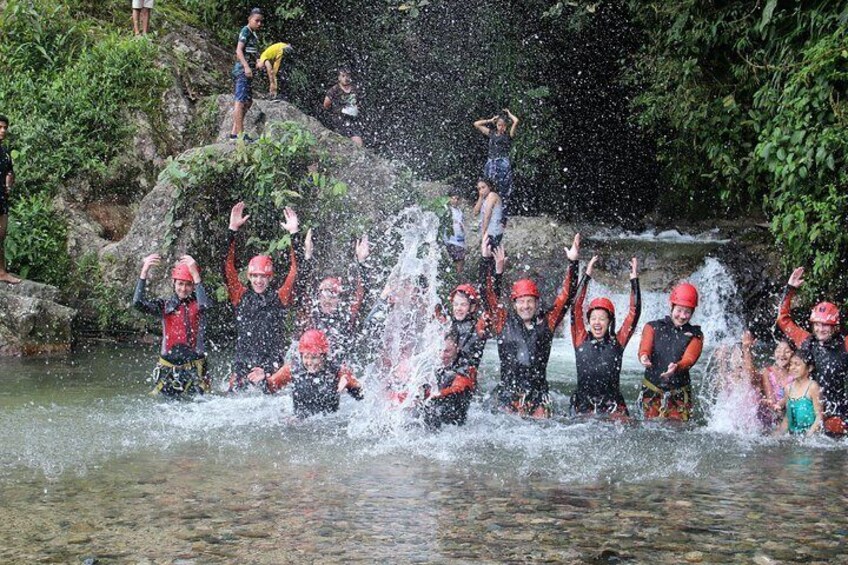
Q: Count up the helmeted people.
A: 9